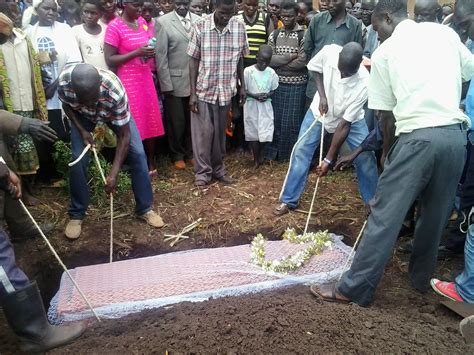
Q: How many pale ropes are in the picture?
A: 4